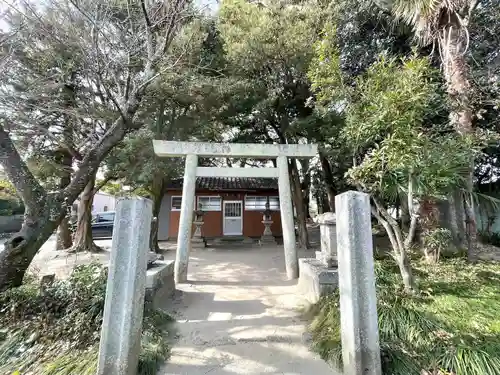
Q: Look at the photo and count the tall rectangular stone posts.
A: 2